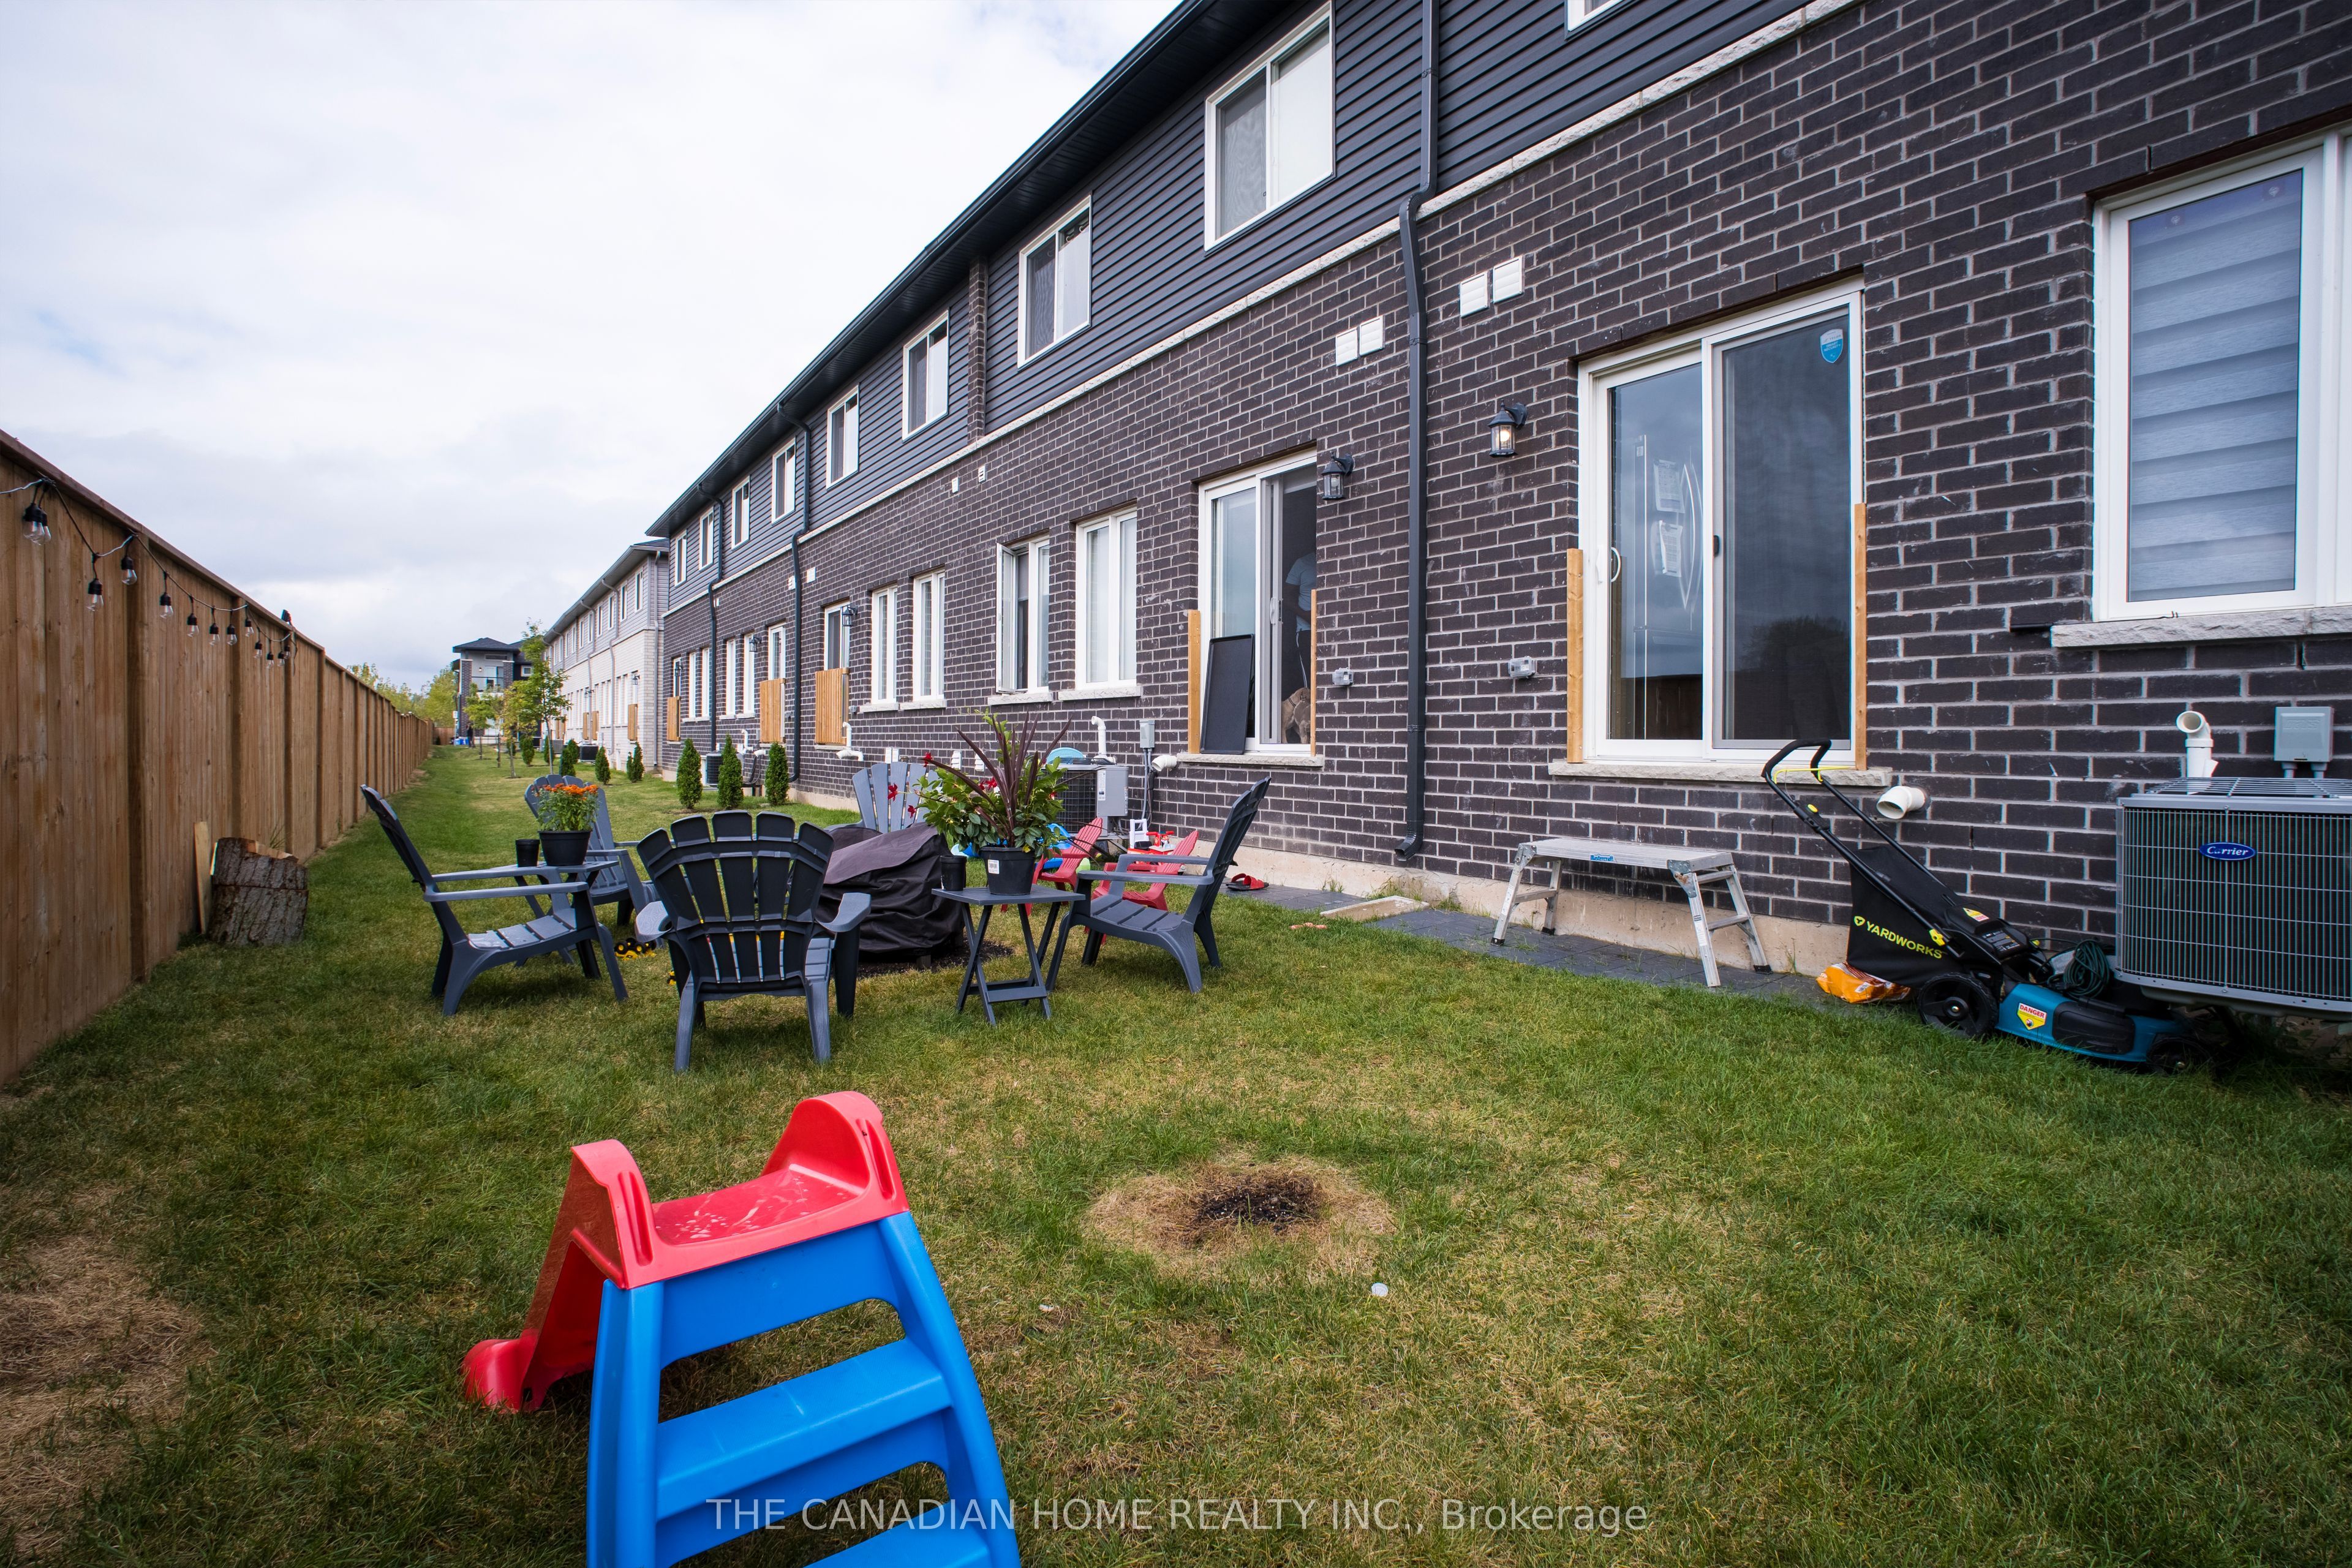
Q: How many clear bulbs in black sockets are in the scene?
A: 13